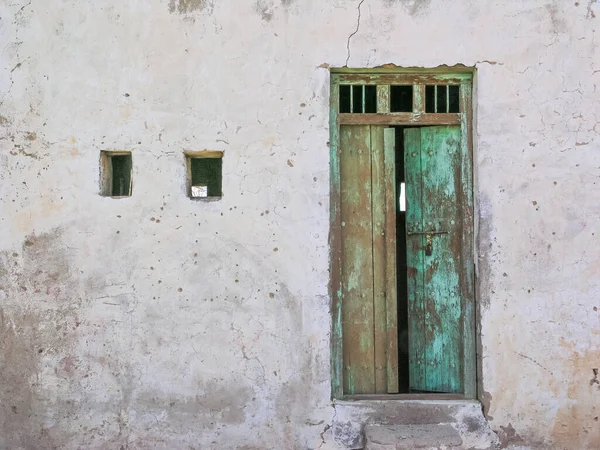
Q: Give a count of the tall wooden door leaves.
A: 2